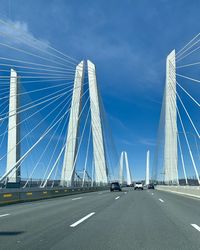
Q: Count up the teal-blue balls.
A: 0